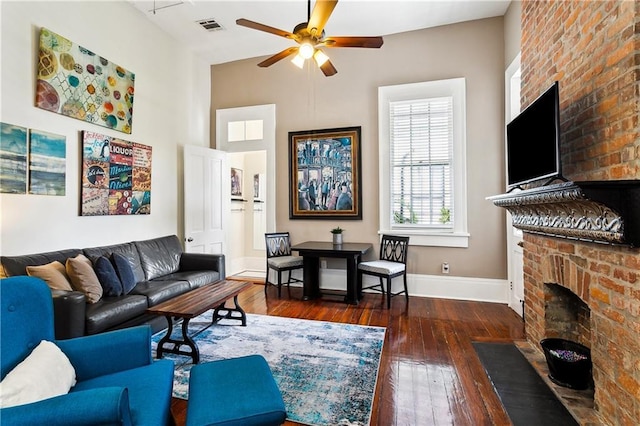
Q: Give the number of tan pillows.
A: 2